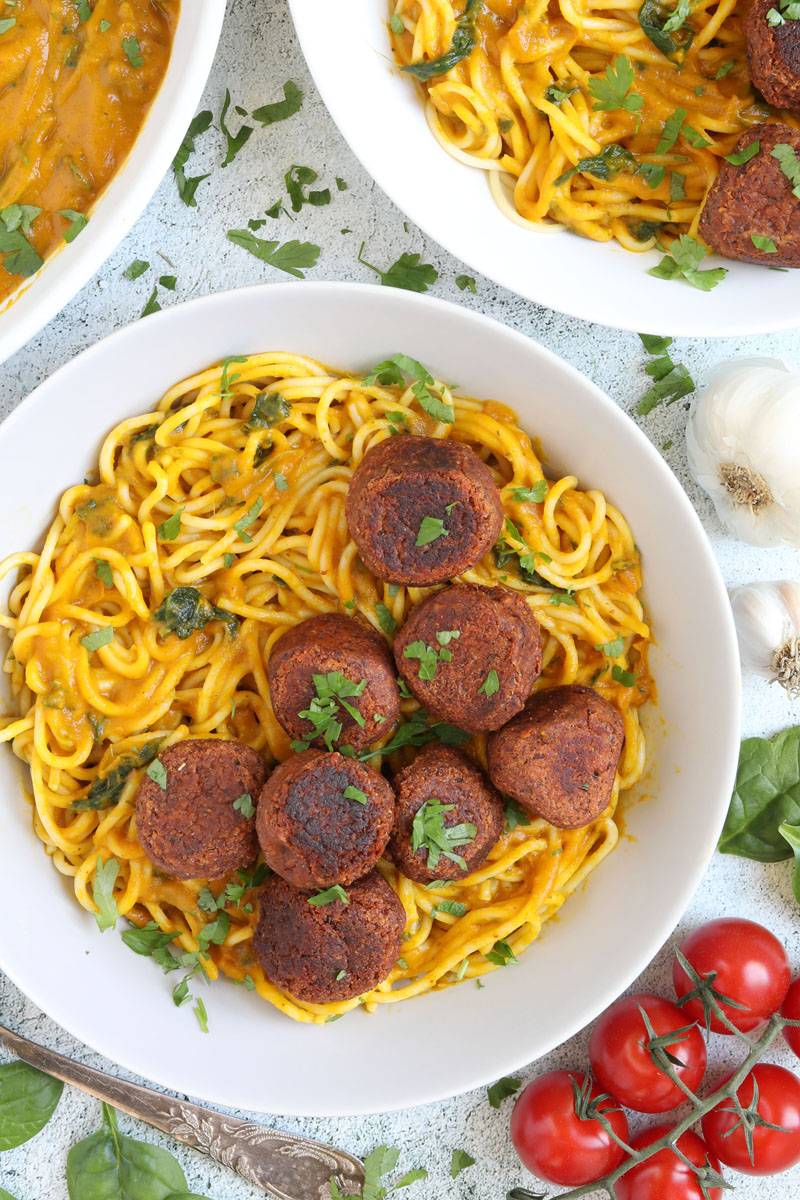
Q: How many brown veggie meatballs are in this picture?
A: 10